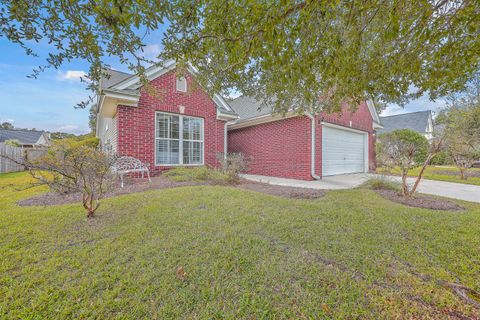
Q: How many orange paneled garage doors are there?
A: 0